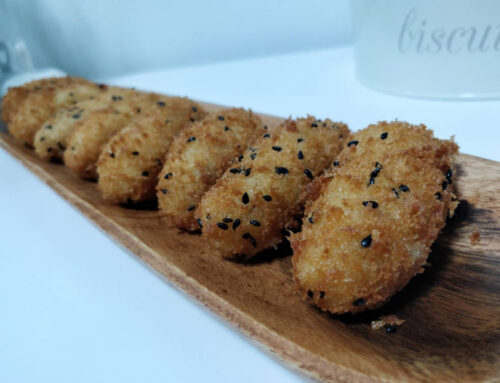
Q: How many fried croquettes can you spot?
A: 8